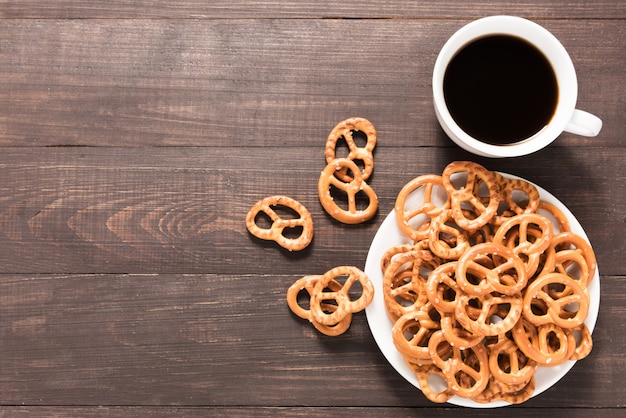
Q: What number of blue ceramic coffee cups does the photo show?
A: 0